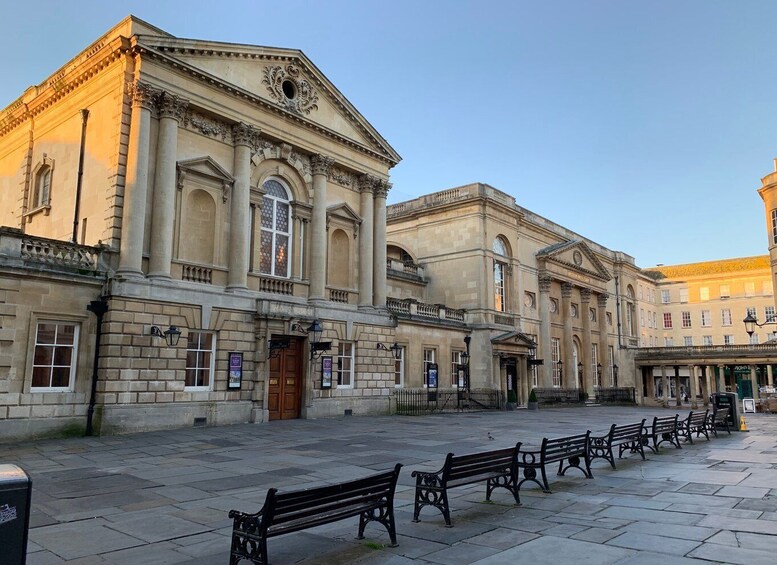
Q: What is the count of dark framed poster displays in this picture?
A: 4